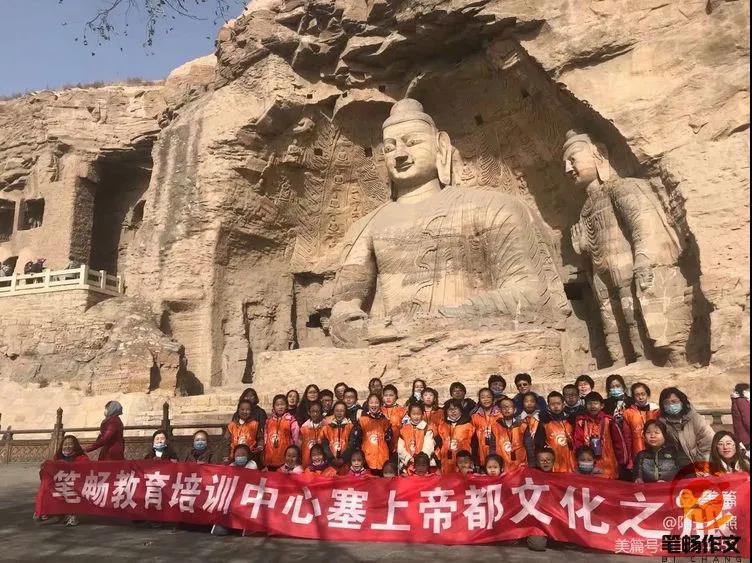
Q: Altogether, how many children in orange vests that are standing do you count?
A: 15